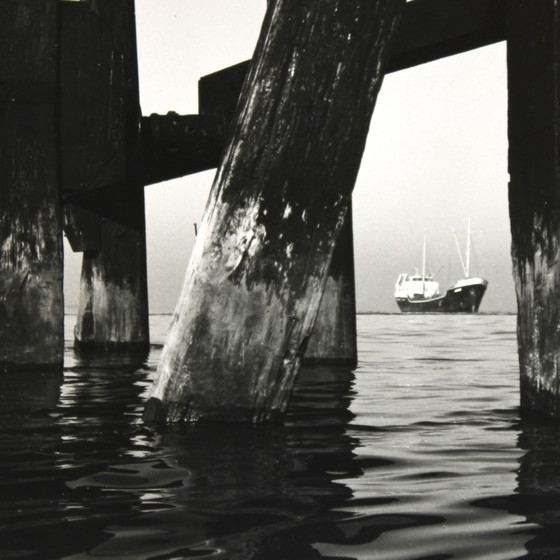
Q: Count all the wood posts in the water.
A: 5